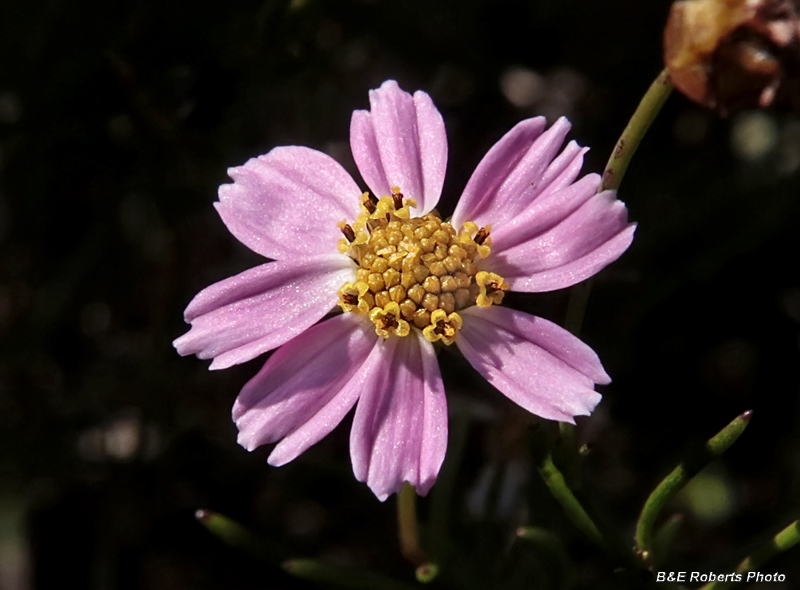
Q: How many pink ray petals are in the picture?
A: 8